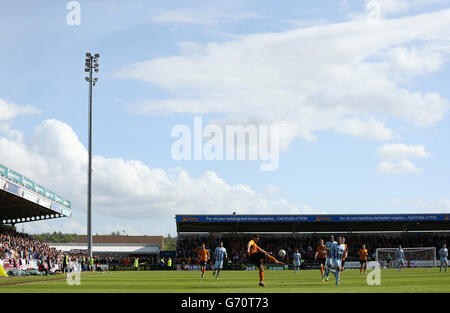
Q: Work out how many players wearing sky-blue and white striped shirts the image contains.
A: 6